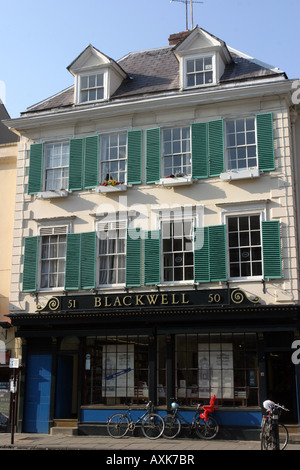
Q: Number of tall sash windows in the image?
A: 8